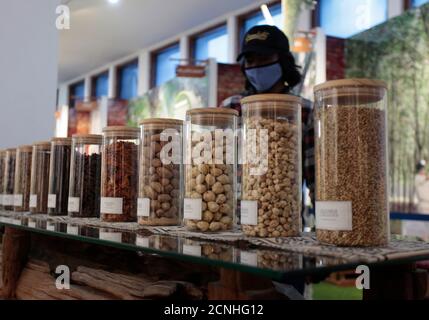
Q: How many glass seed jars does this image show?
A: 11